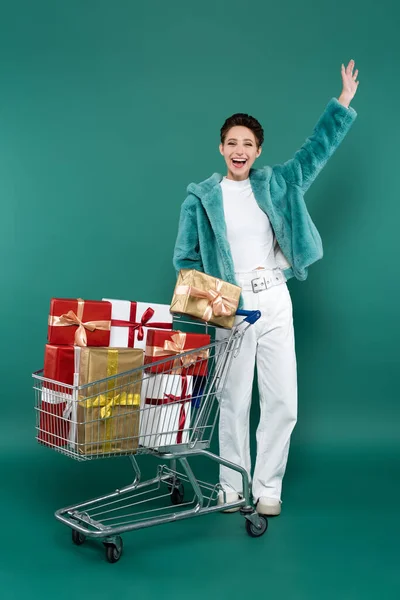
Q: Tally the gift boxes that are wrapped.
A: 7